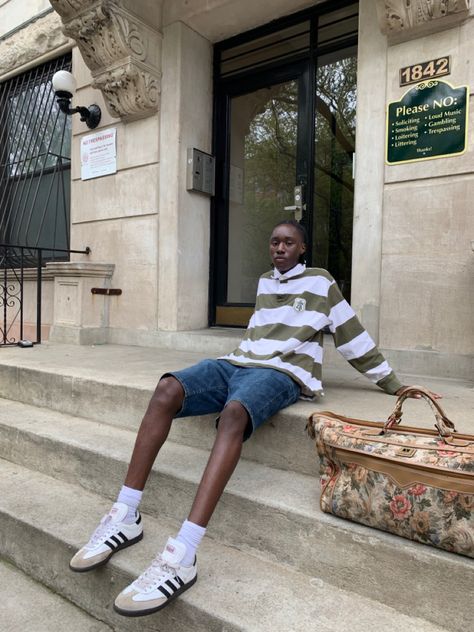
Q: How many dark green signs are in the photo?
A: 1